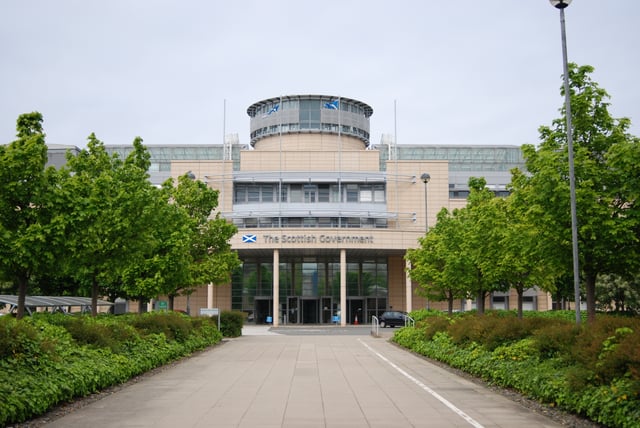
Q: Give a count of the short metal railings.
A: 2